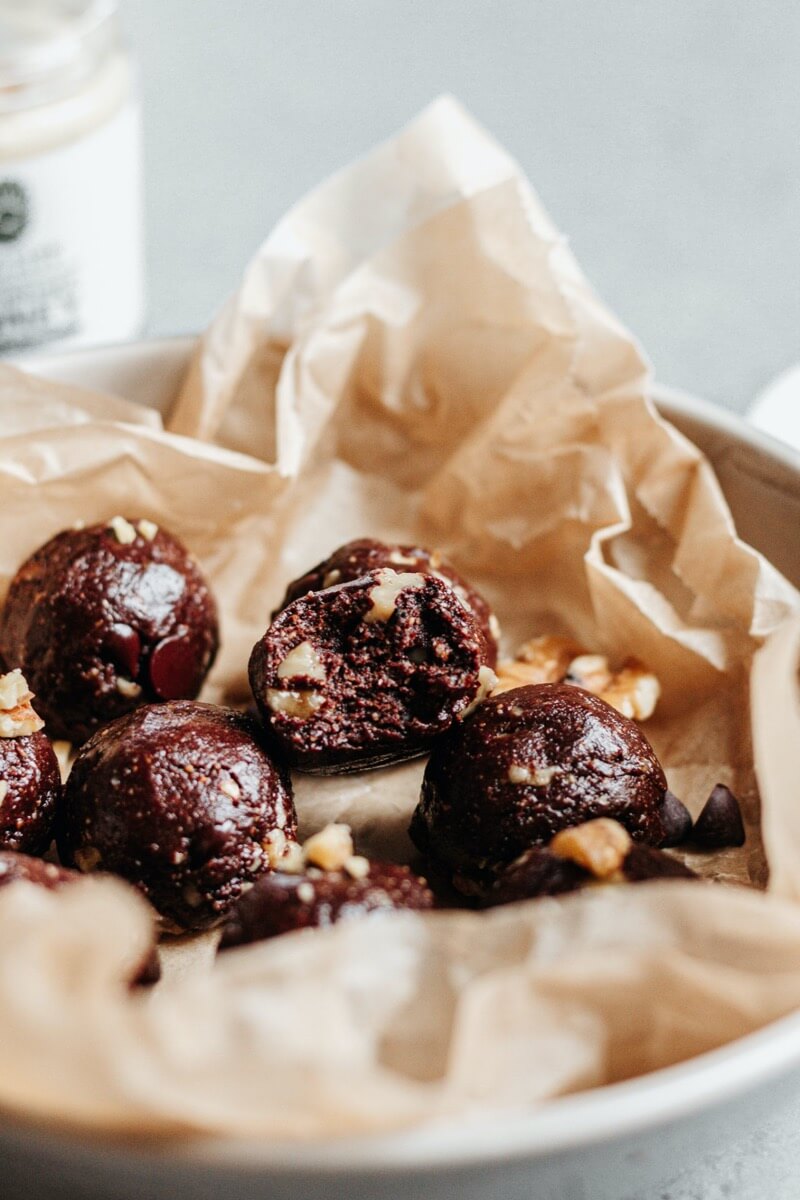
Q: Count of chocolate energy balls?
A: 9